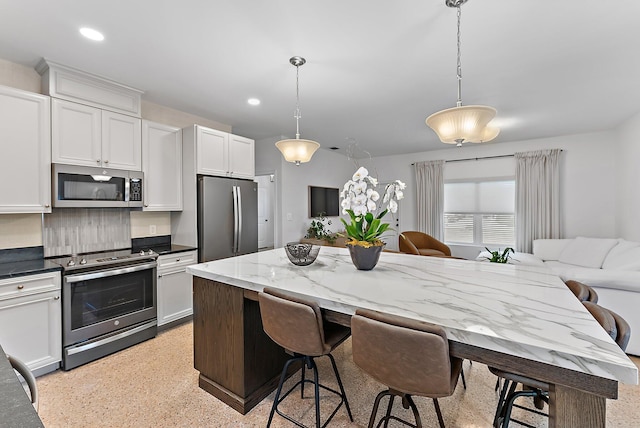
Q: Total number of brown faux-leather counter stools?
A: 4